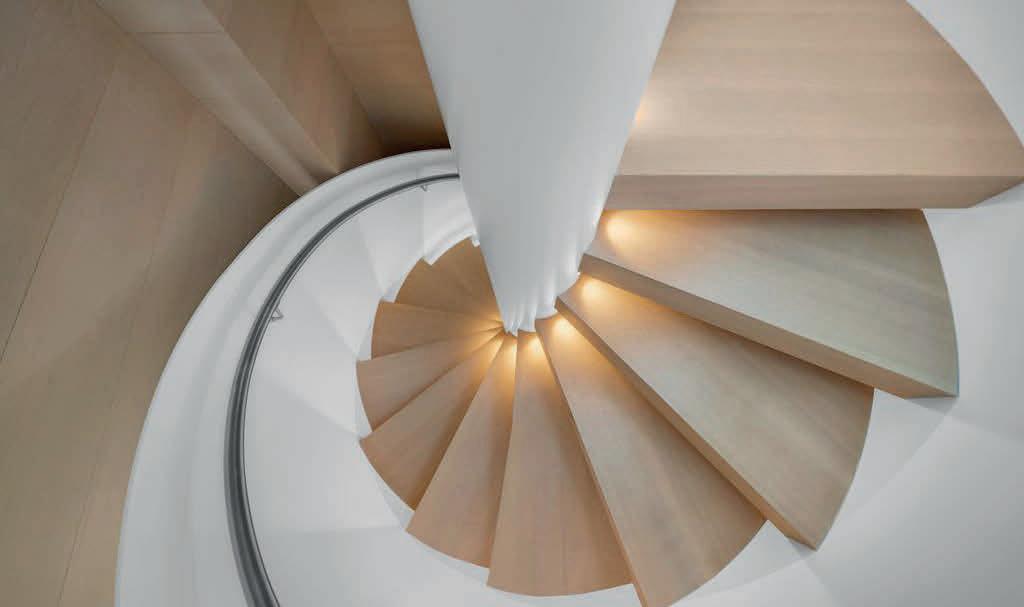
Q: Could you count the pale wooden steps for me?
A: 11